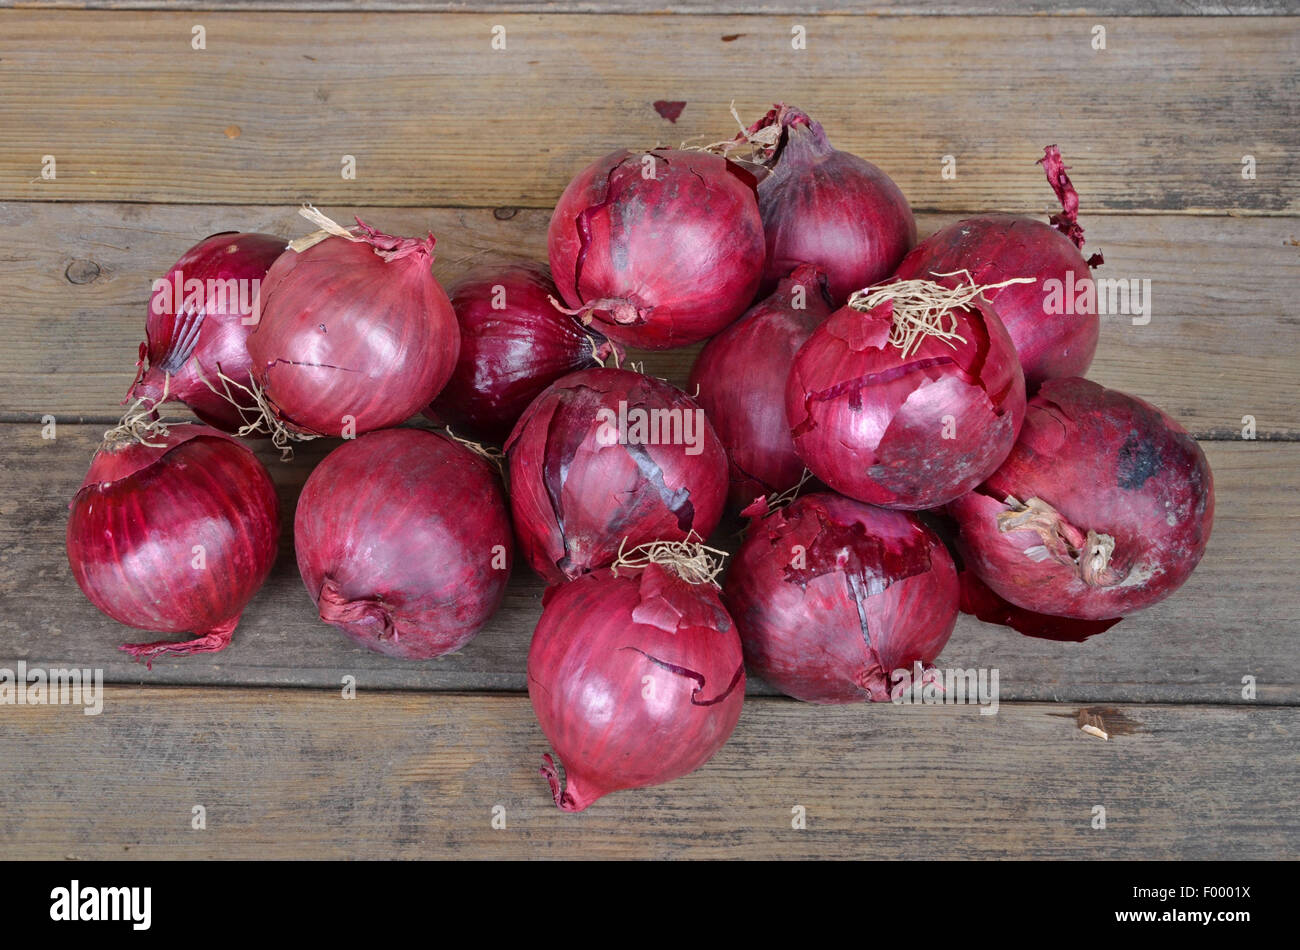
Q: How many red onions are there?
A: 14